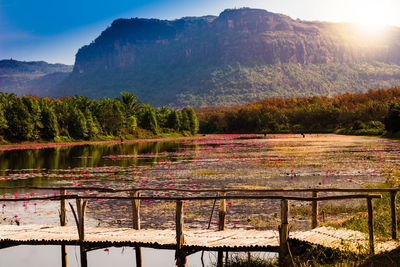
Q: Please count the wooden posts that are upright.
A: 9